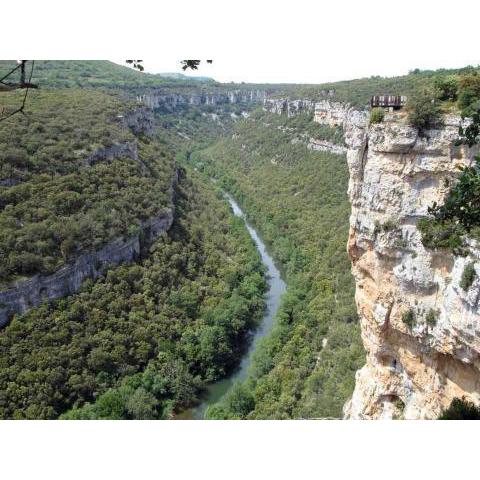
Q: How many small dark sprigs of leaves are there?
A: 2